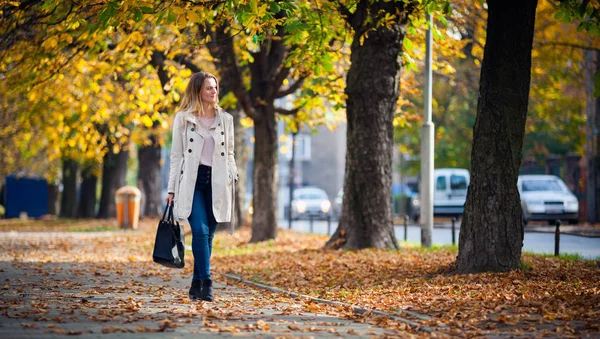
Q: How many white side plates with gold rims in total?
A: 0